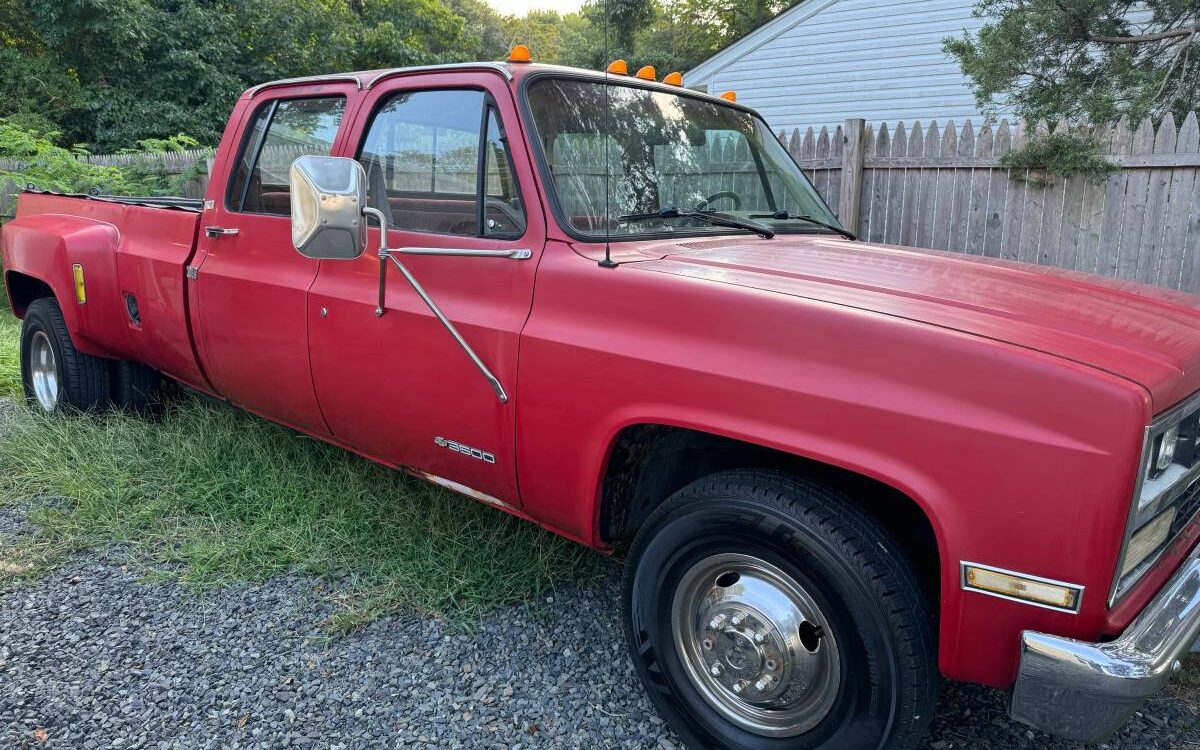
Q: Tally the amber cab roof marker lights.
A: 5